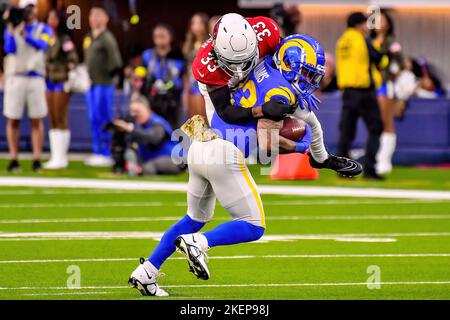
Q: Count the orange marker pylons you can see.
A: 1